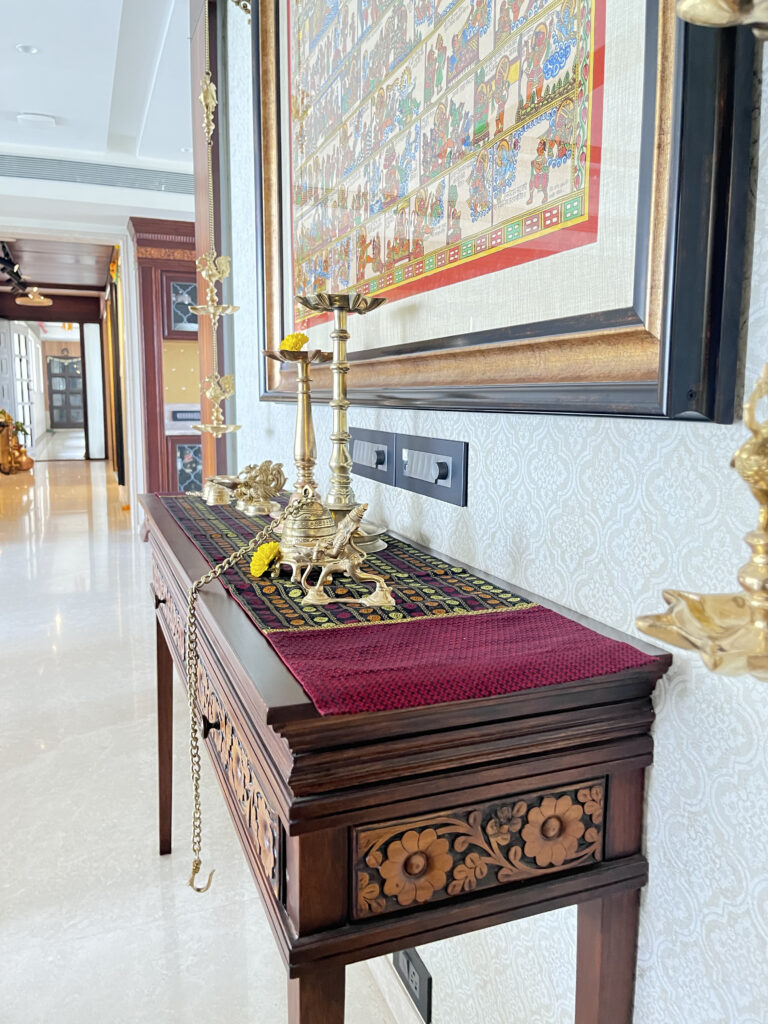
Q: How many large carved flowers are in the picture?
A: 2